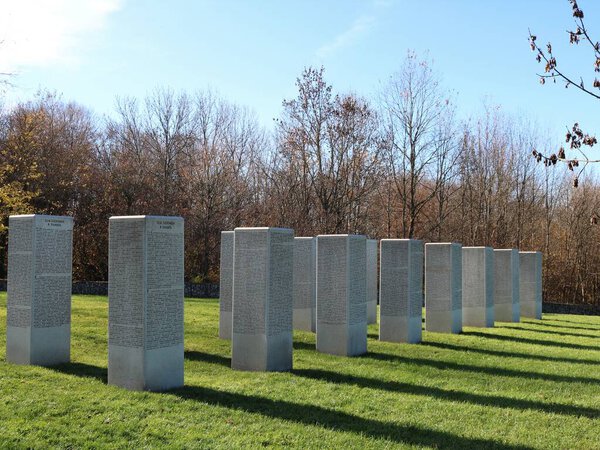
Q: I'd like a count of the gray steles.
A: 12